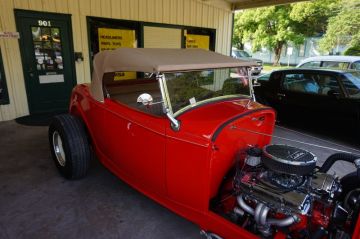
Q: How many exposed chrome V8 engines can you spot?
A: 1